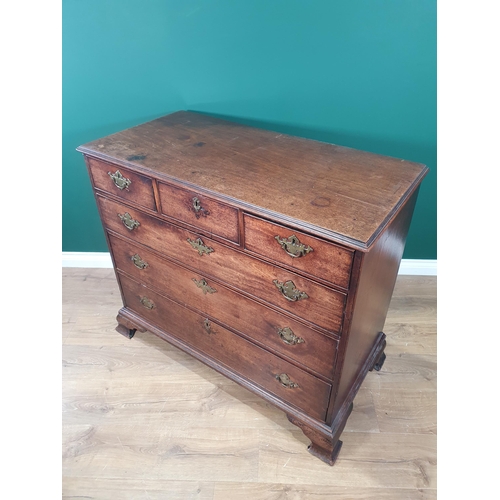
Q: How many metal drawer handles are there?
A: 8